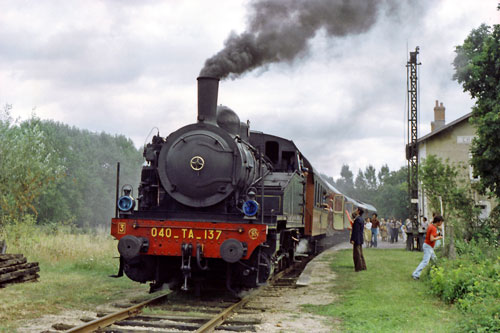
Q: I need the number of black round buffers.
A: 2